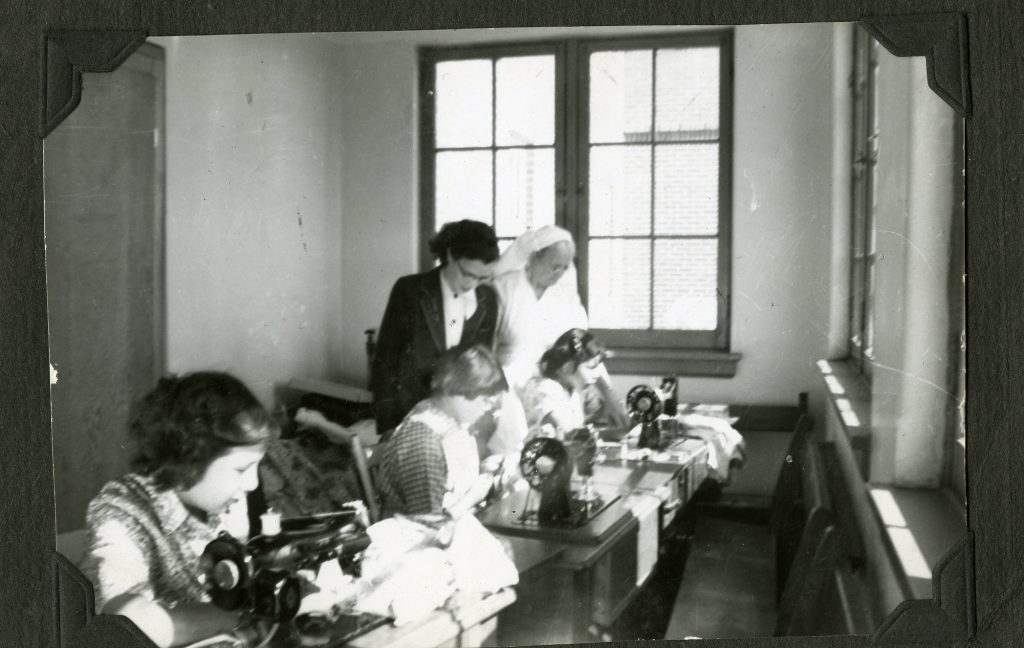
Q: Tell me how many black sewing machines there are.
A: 3